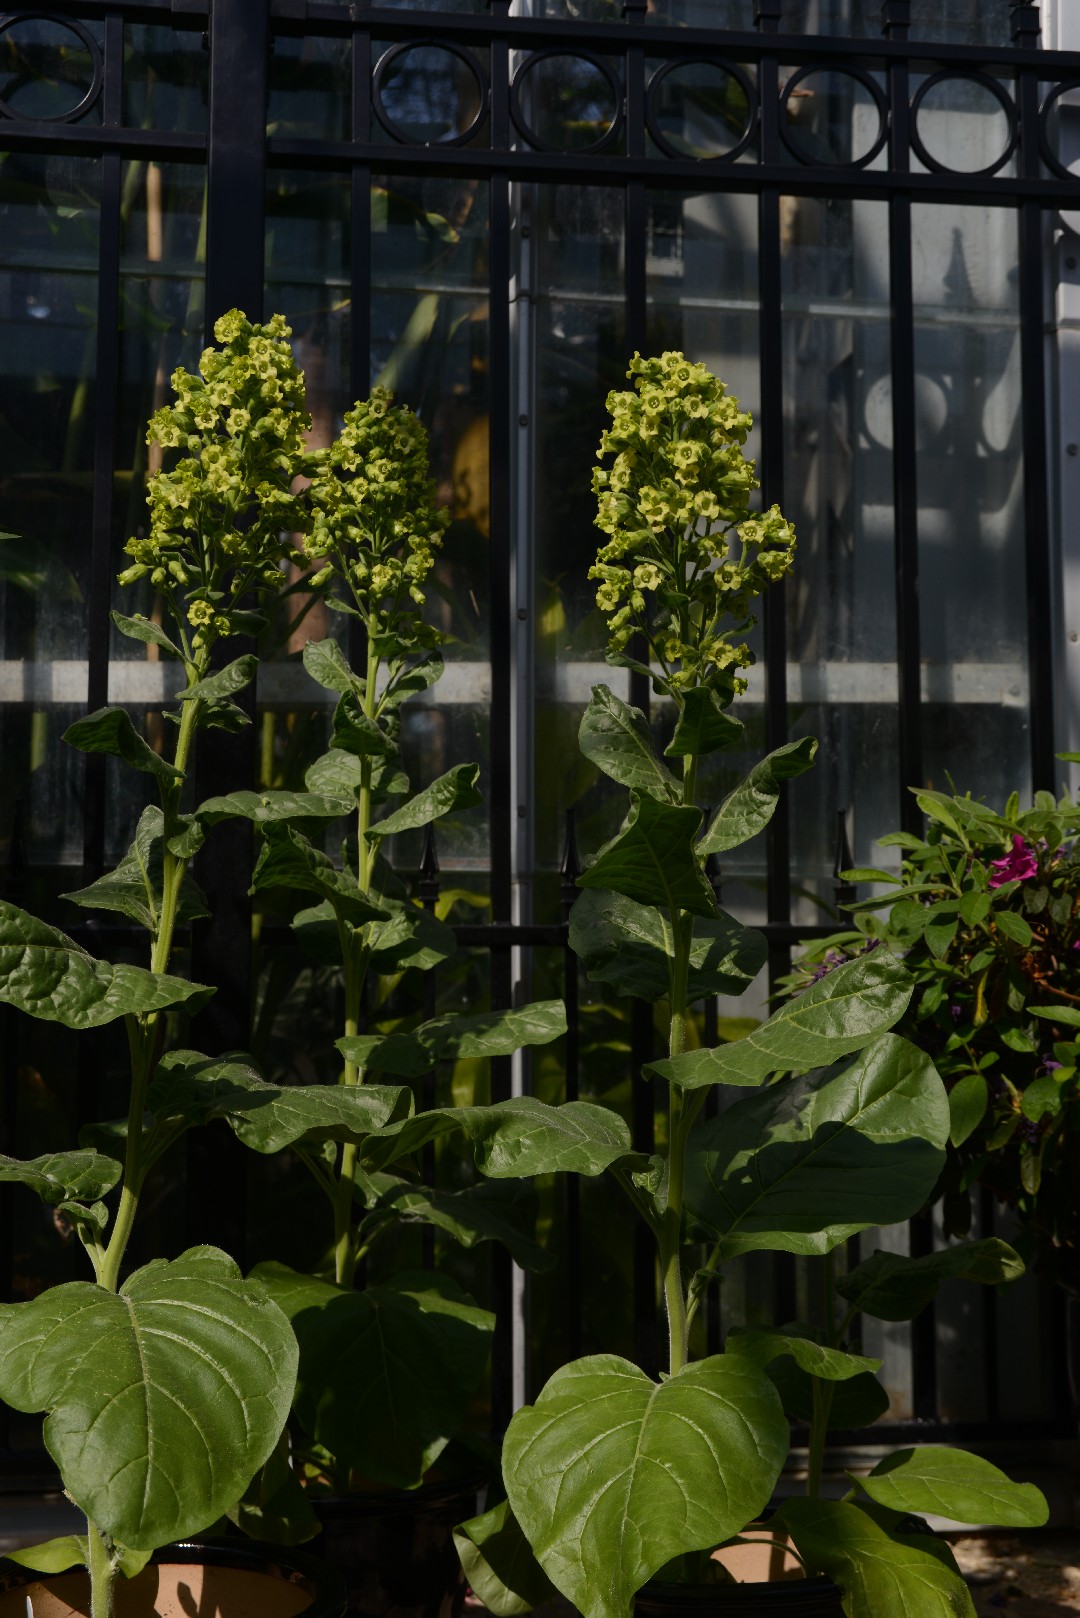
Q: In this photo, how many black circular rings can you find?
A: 7